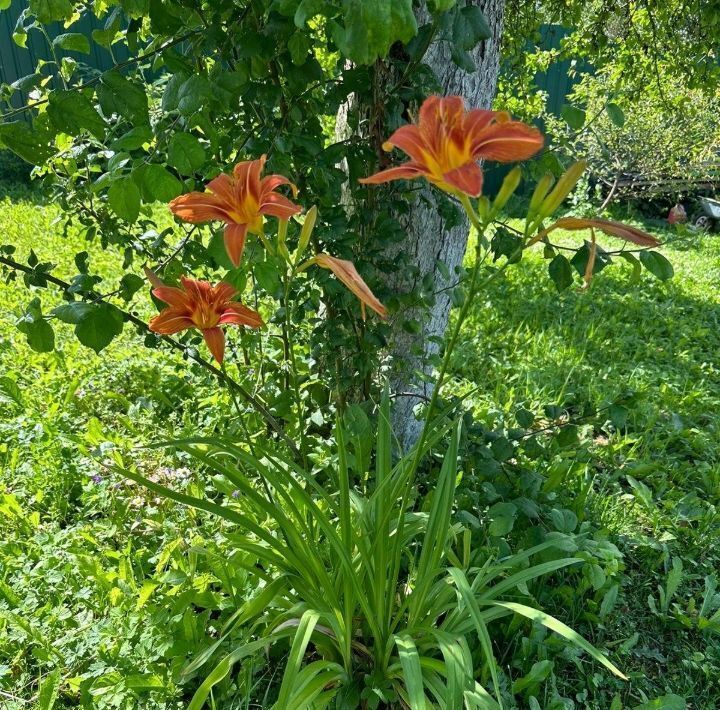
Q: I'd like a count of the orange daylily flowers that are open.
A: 3